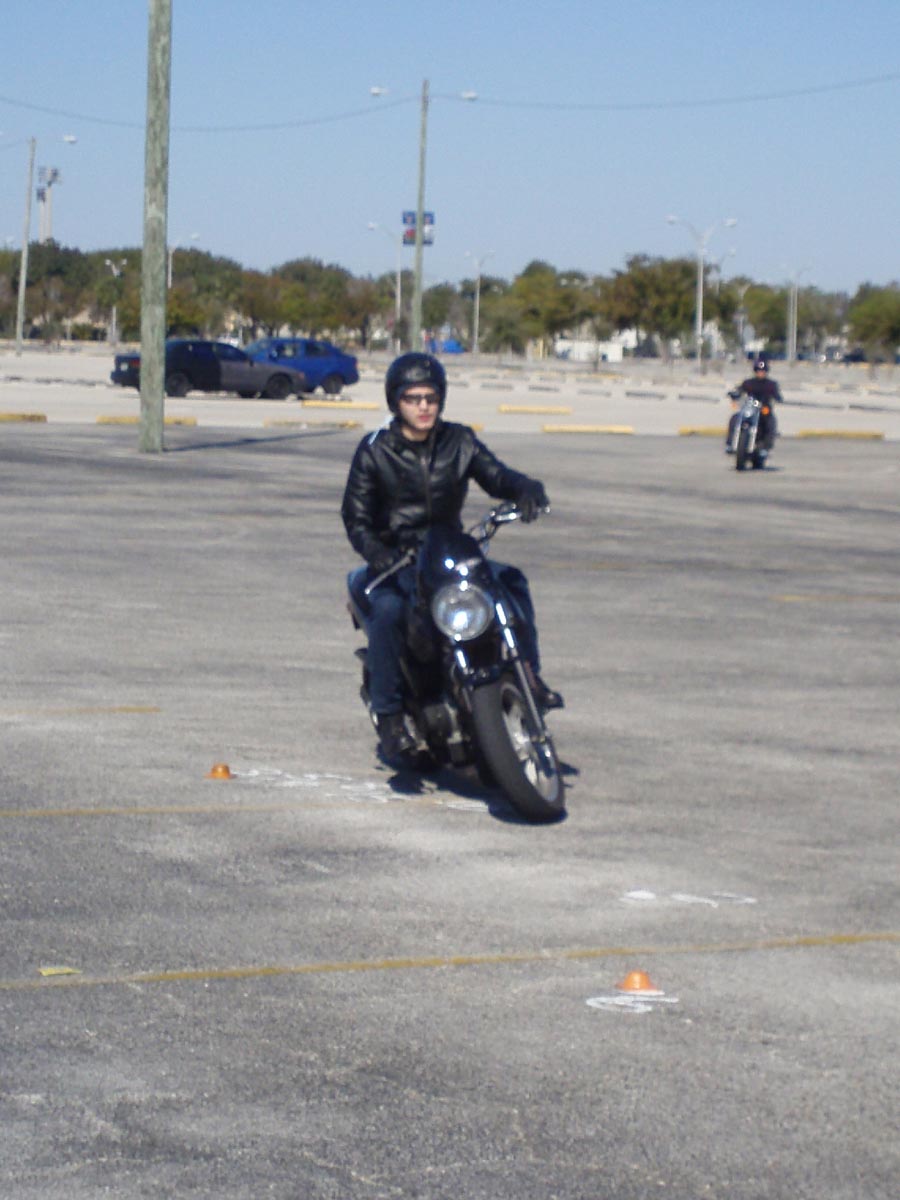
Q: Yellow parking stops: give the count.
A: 9